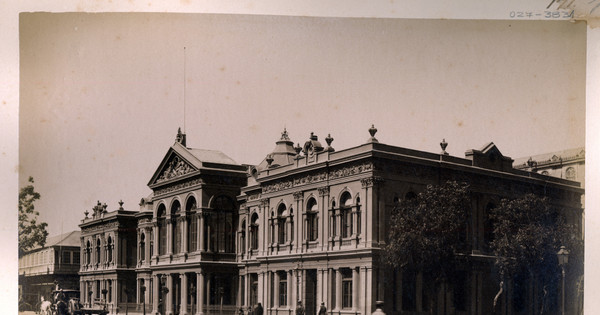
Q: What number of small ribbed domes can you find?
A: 1